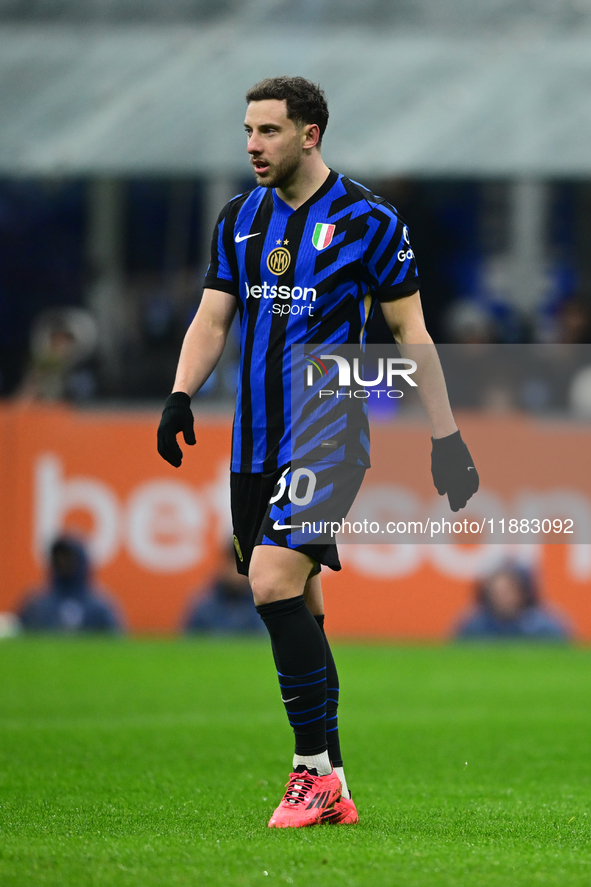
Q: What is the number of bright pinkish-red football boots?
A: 2